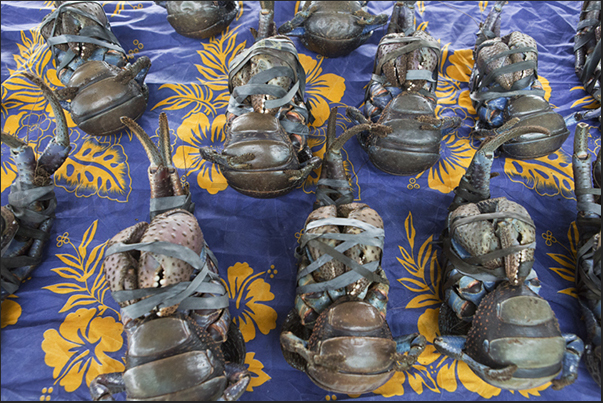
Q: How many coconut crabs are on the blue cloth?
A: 12